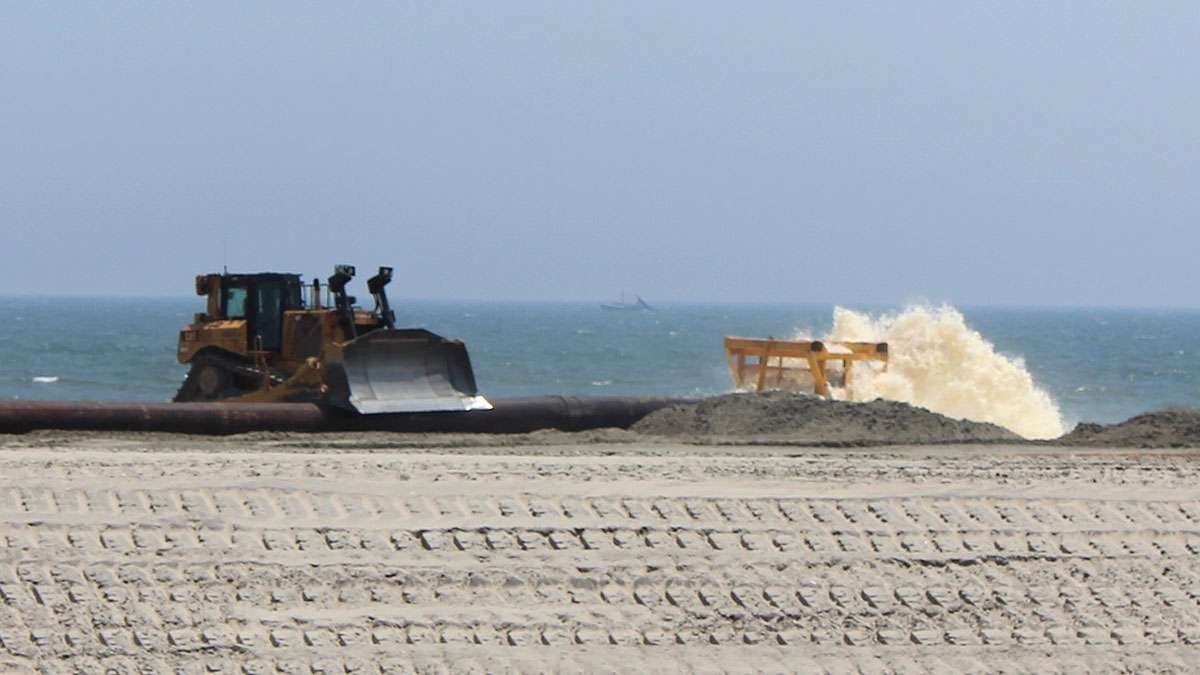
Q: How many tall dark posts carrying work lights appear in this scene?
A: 2